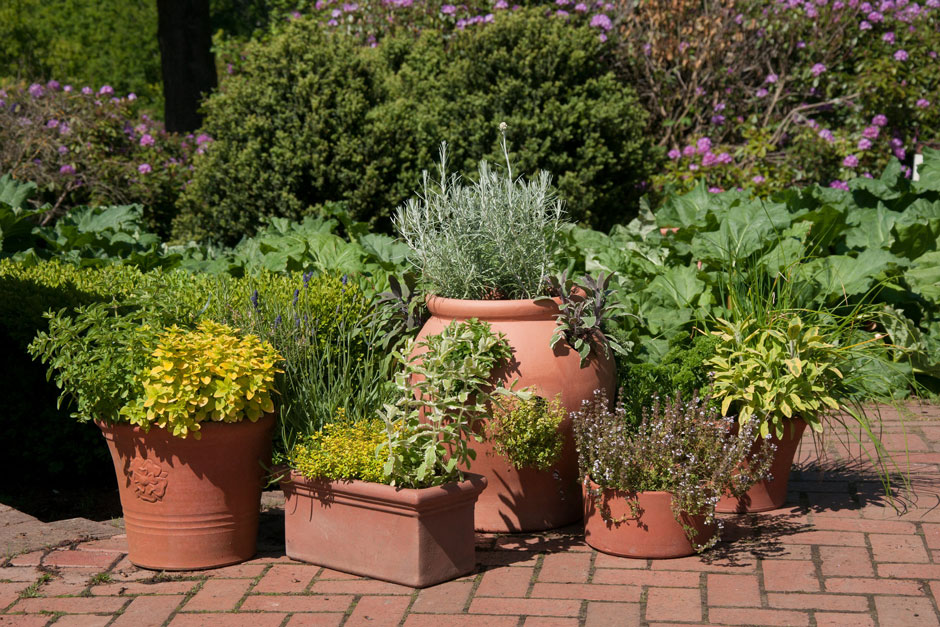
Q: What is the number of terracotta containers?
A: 5